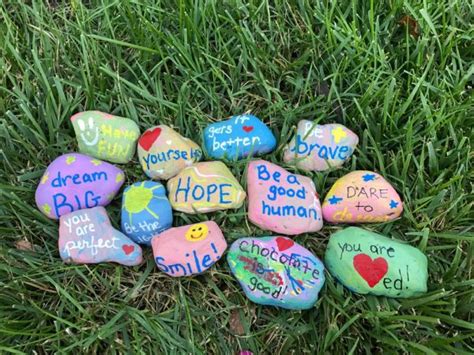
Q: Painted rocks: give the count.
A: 13